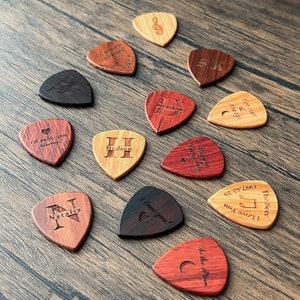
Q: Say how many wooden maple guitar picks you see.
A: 4